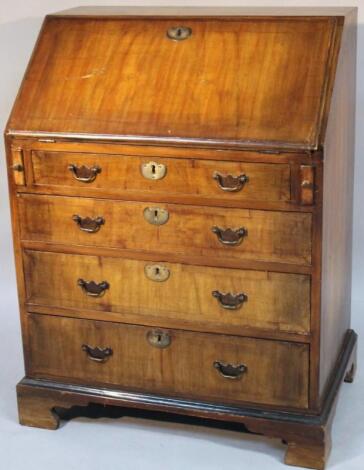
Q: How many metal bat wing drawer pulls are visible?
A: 8